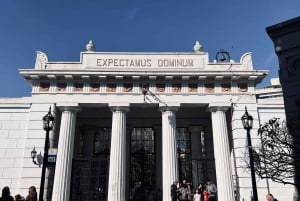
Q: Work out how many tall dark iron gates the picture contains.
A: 3